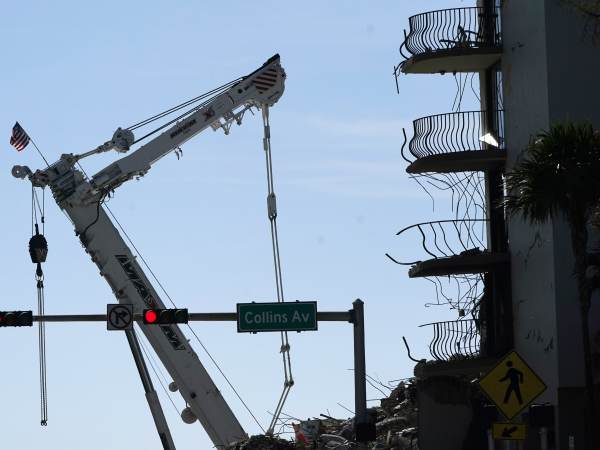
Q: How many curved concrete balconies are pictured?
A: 4